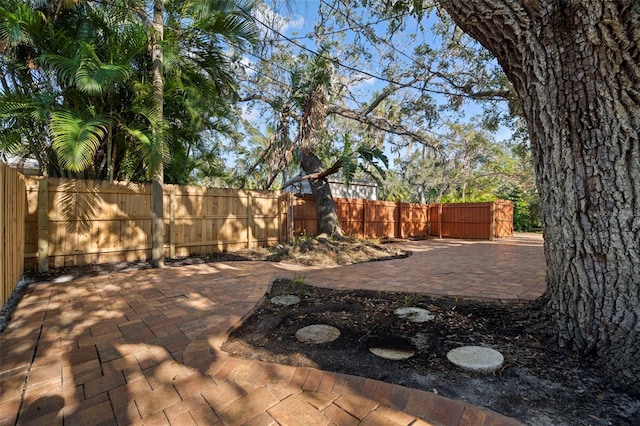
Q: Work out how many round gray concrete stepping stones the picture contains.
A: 5